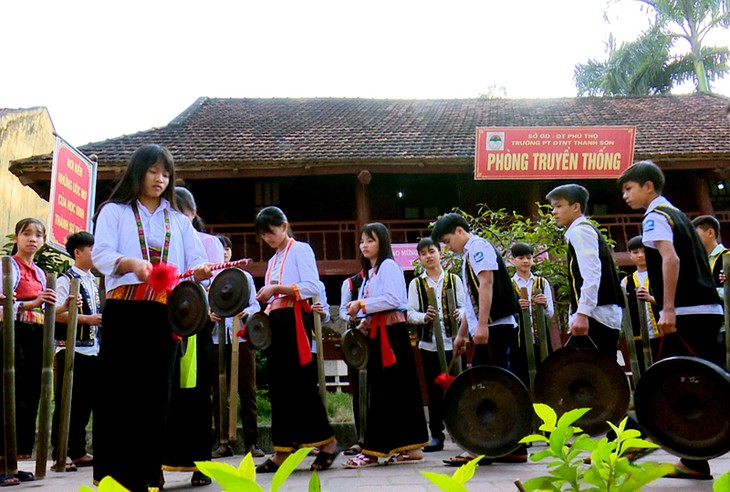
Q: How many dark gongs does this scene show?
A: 7